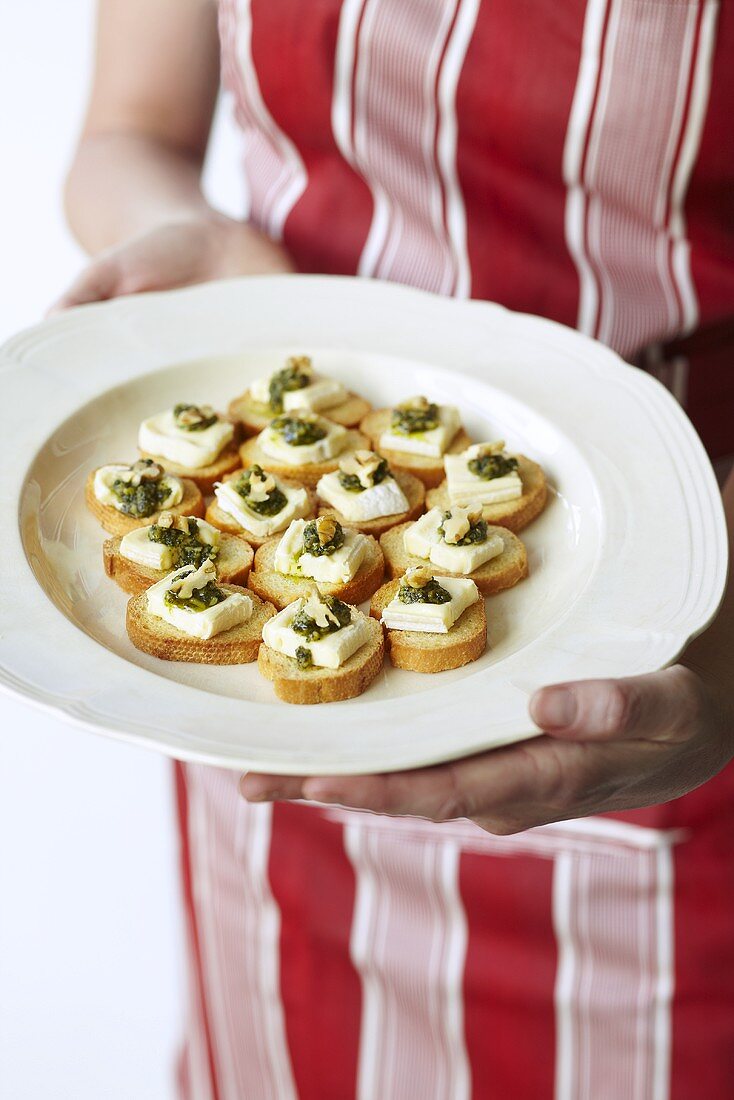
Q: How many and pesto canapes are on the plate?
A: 14